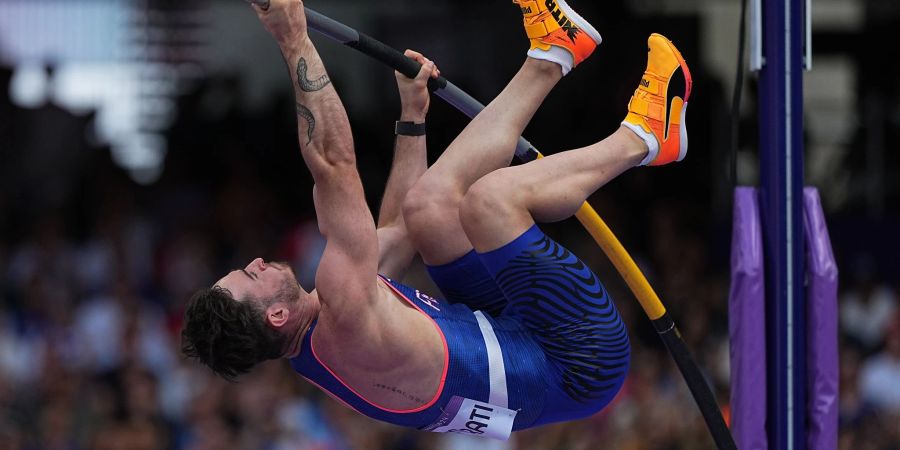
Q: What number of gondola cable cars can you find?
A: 0